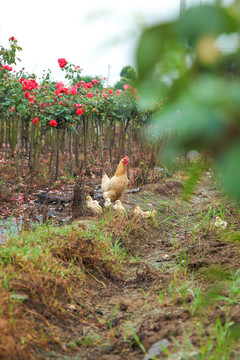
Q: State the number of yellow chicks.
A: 7